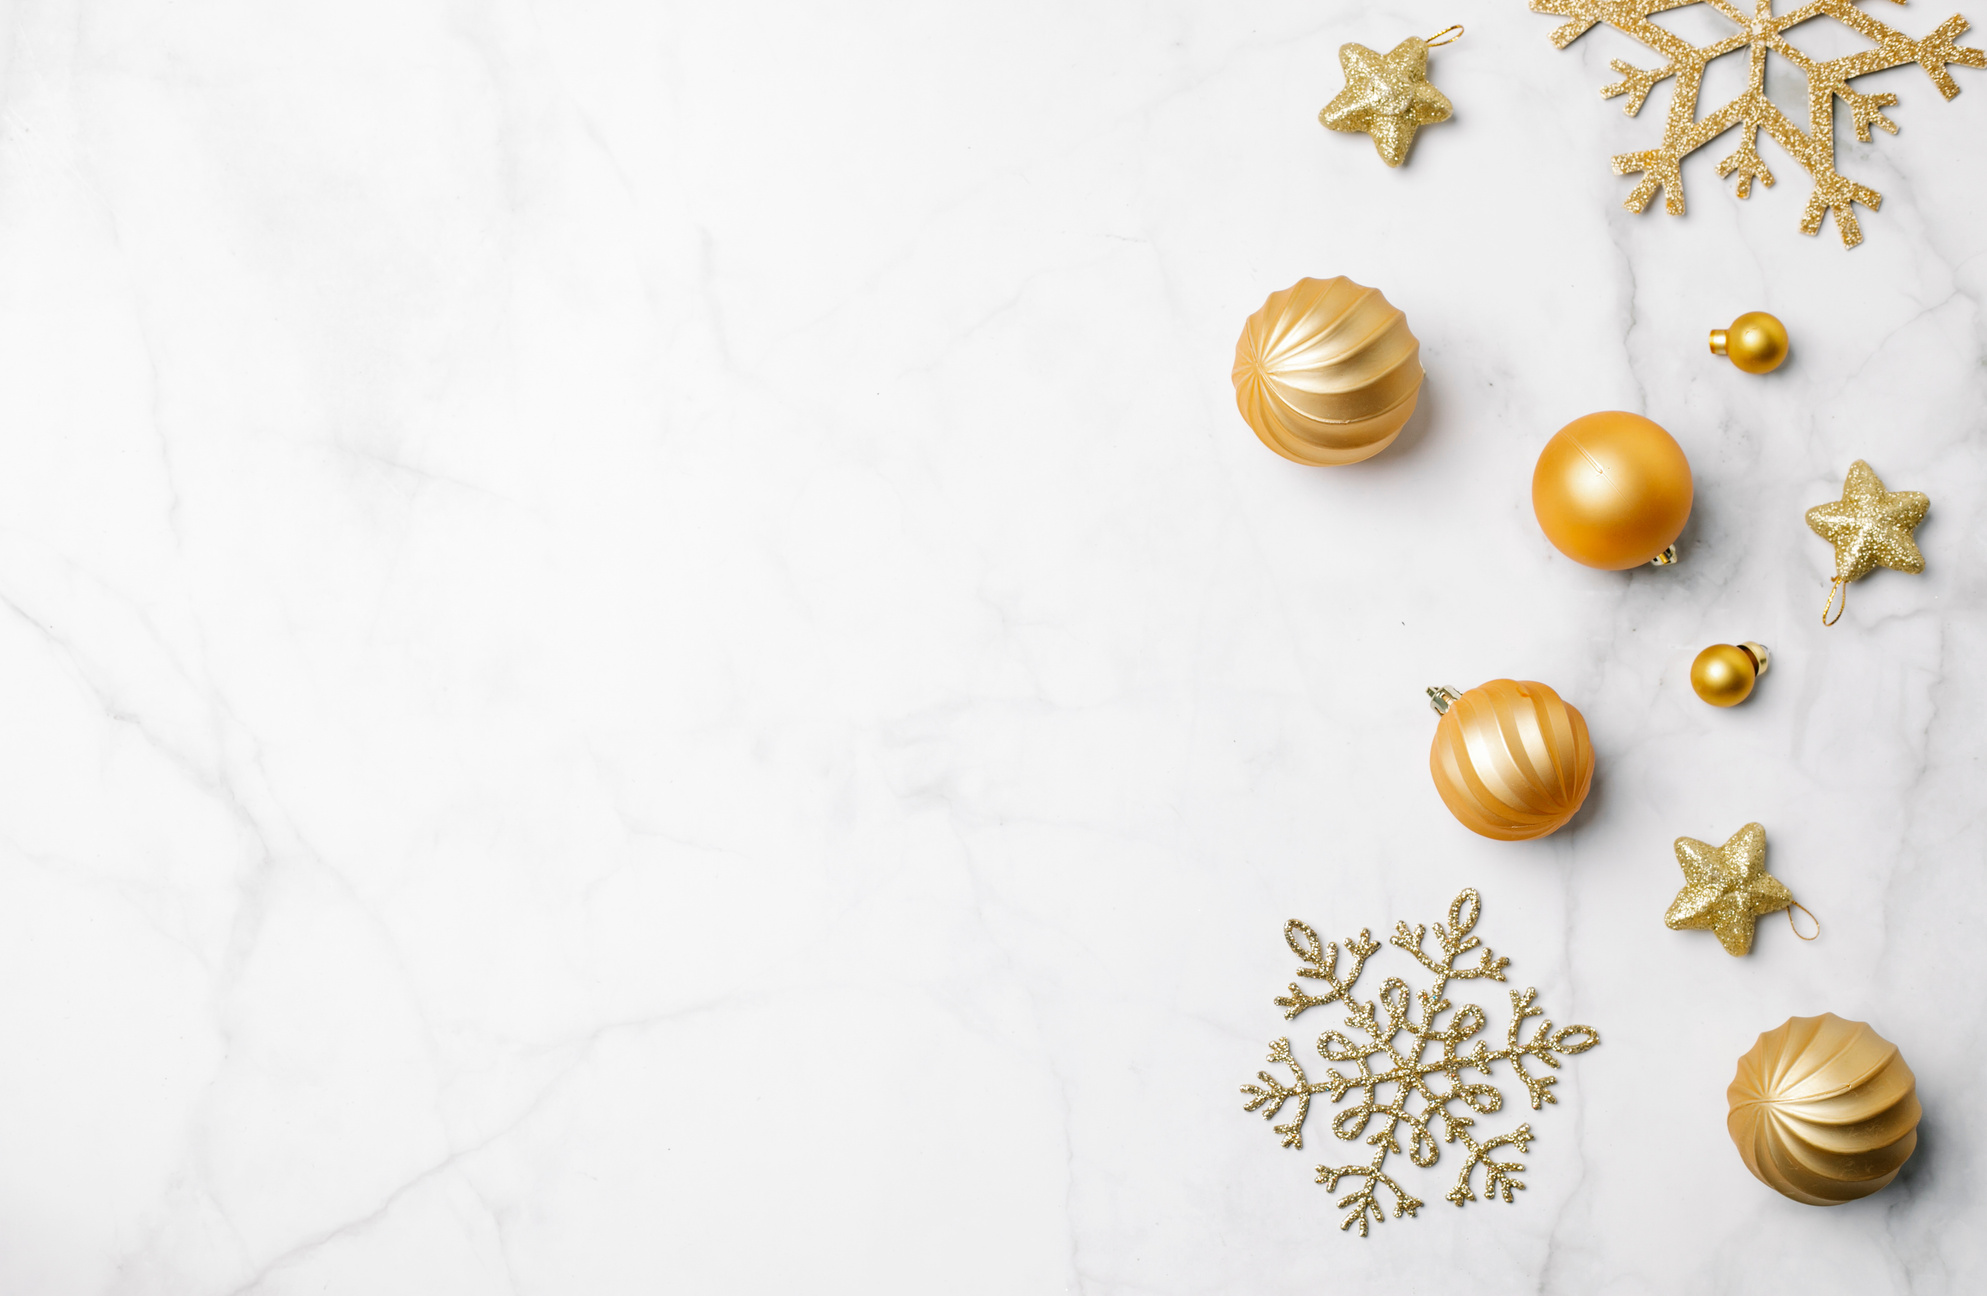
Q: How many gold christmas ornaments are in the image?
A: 11